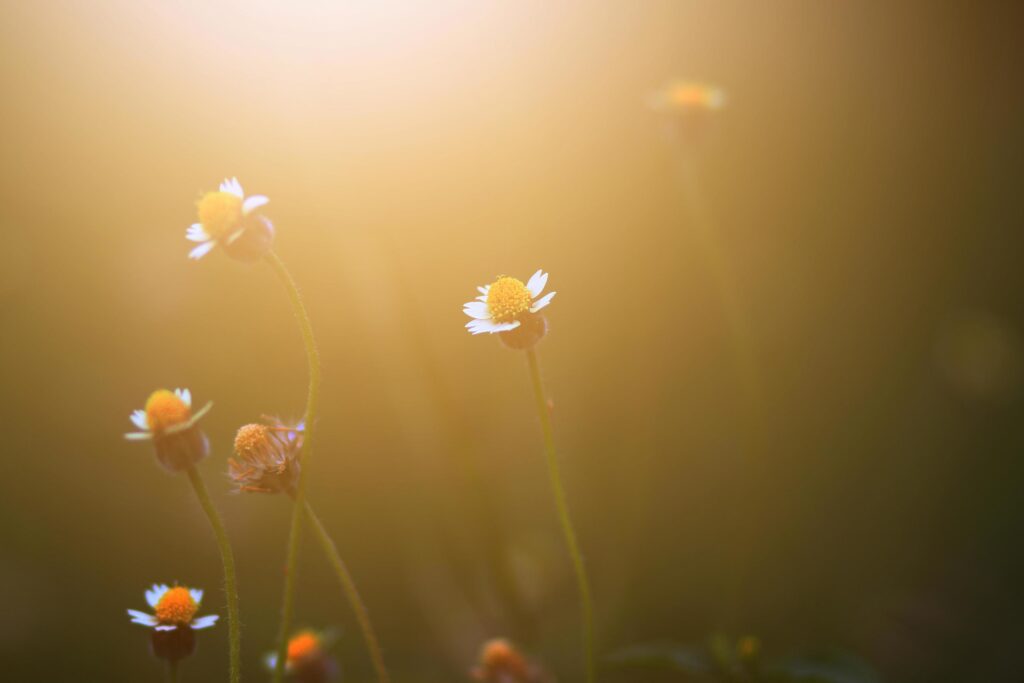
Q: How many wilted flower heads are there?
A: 1